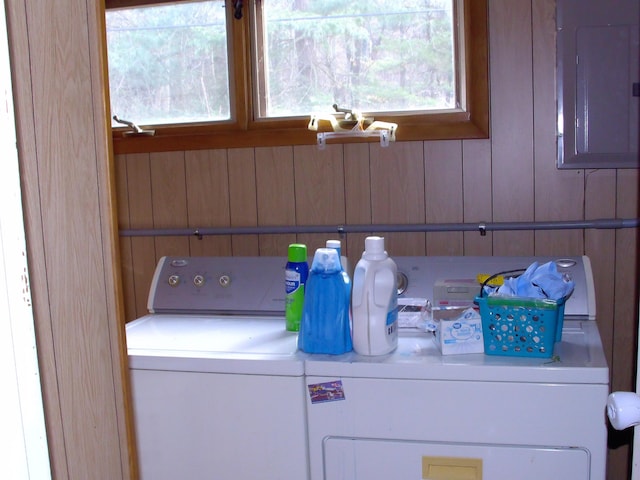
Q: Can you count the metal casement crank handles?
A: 2